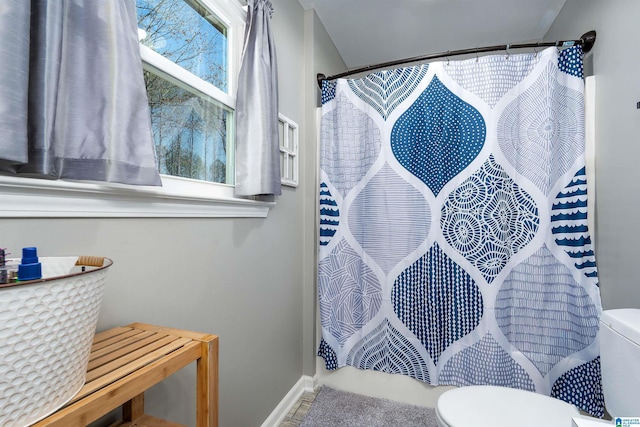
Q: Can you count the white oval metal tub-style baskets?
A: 1